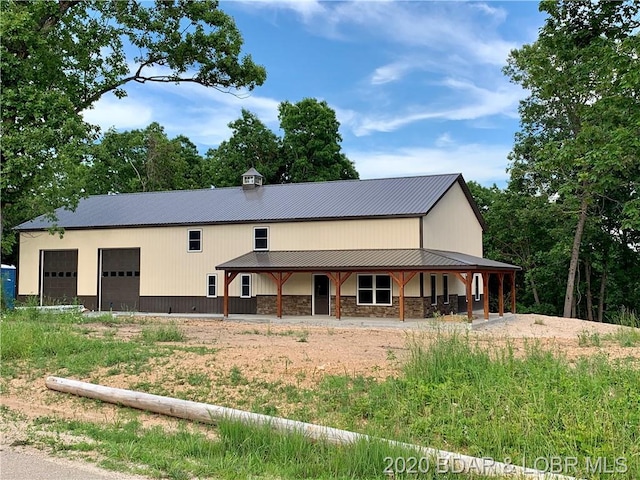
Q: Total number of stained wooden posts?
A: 8